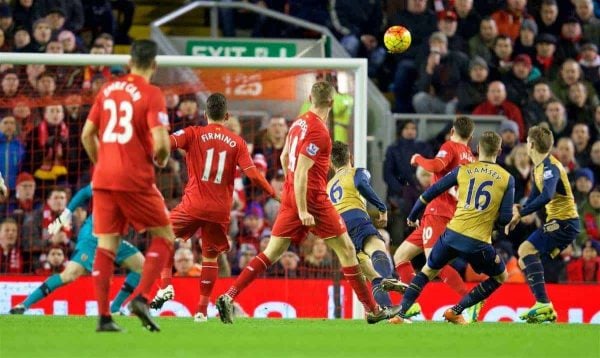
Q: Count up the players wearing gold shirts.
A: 3